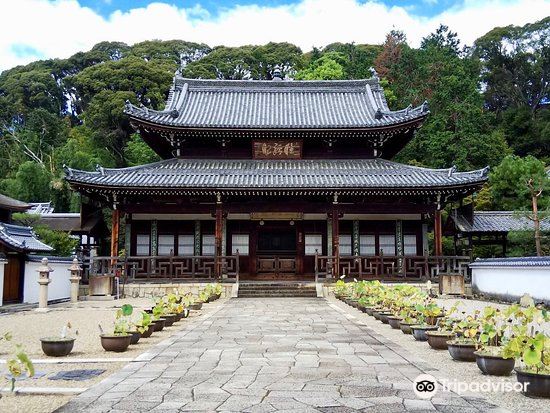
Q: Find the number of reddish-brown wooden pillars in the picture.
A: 4